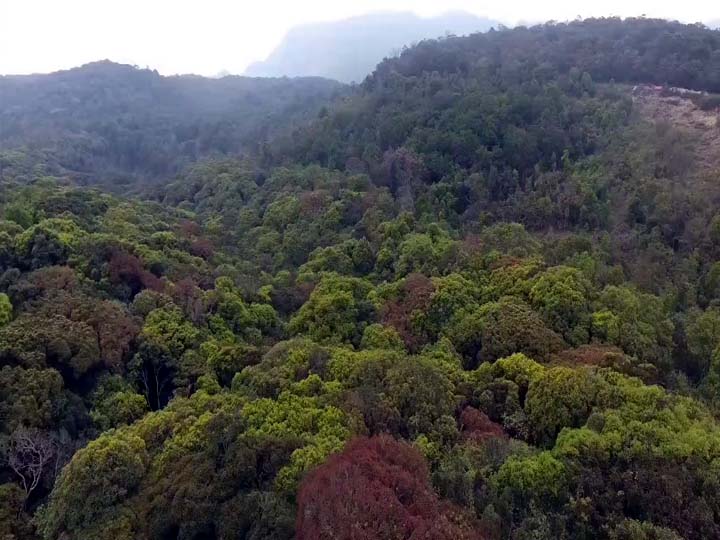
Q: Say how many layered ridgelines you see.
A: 3